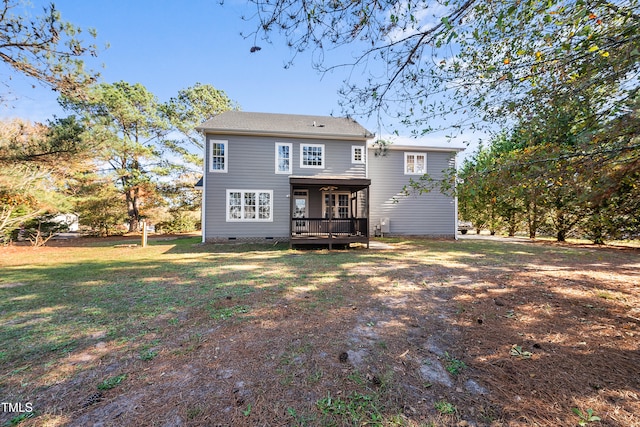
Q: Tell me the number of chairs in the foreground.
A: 0